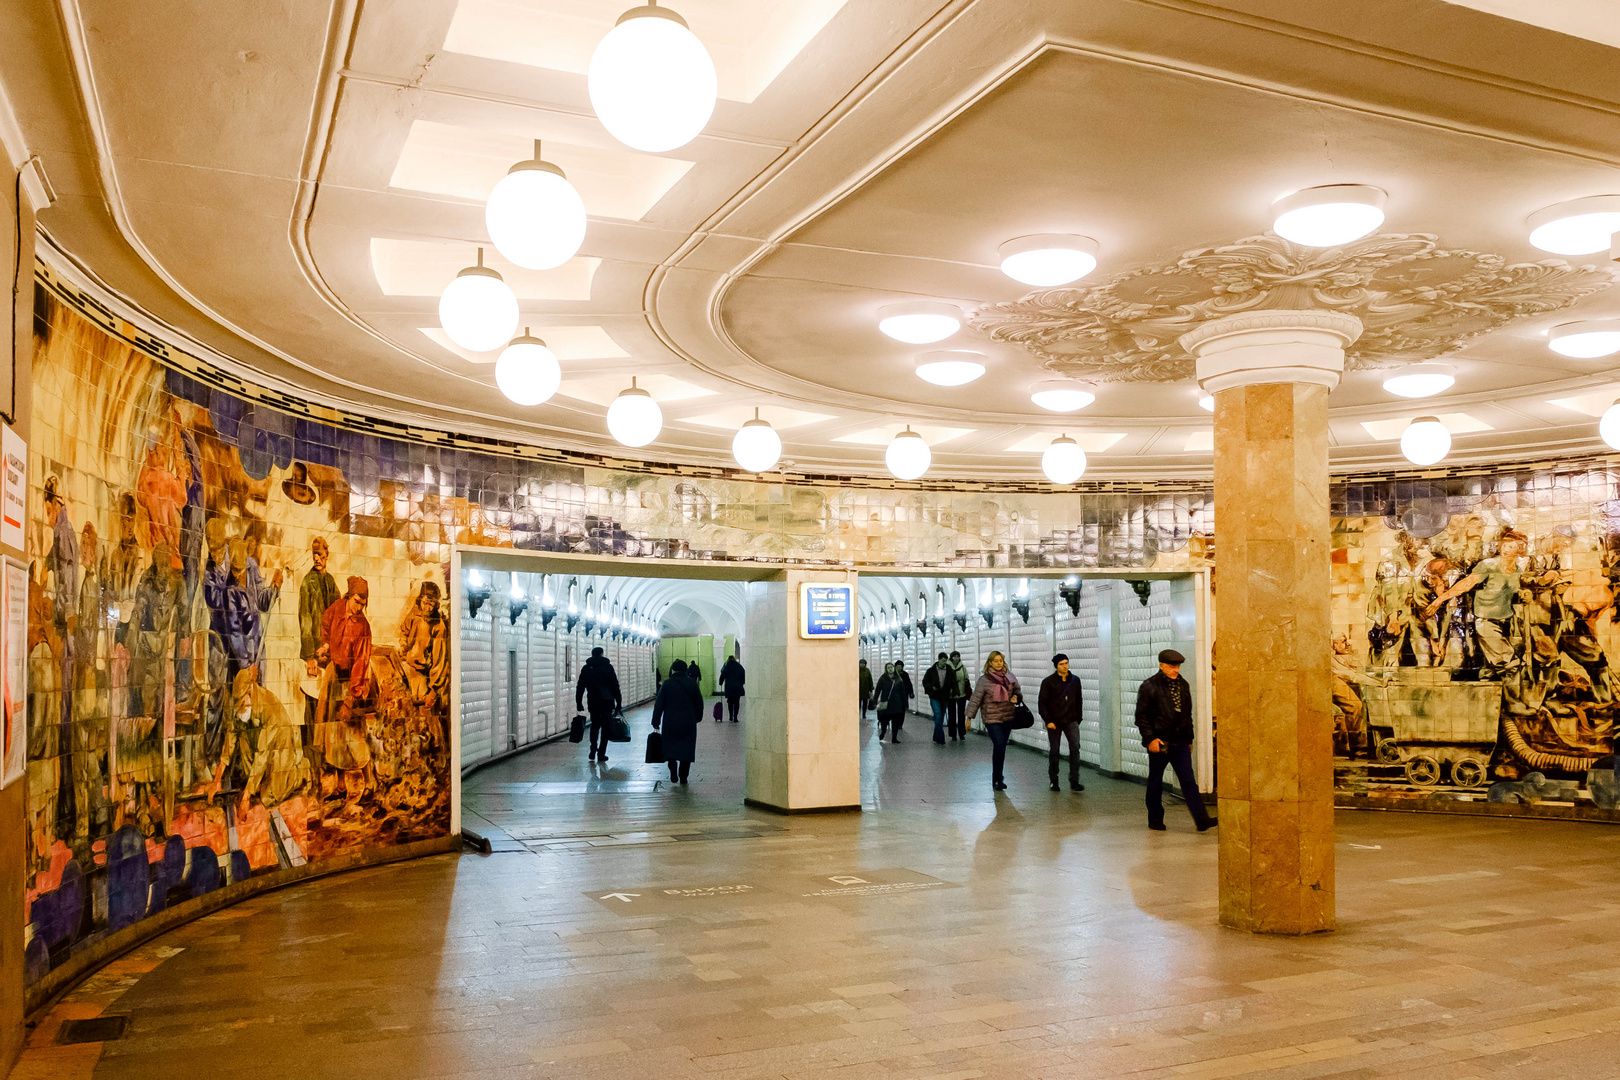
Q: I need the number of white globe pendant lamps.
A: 10